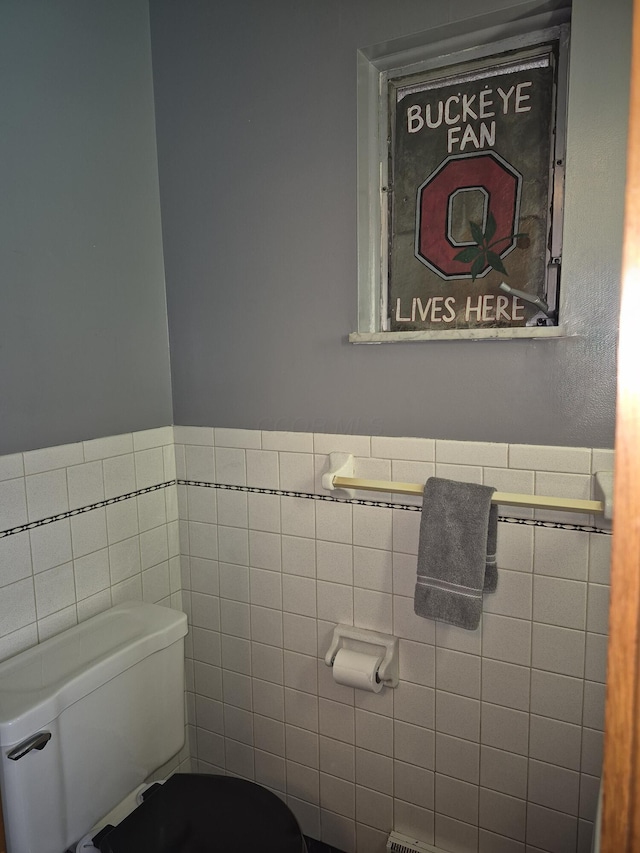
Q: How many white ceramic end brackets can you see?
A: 2